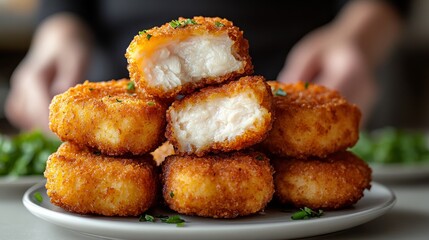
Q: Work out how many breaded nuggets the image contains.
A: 7